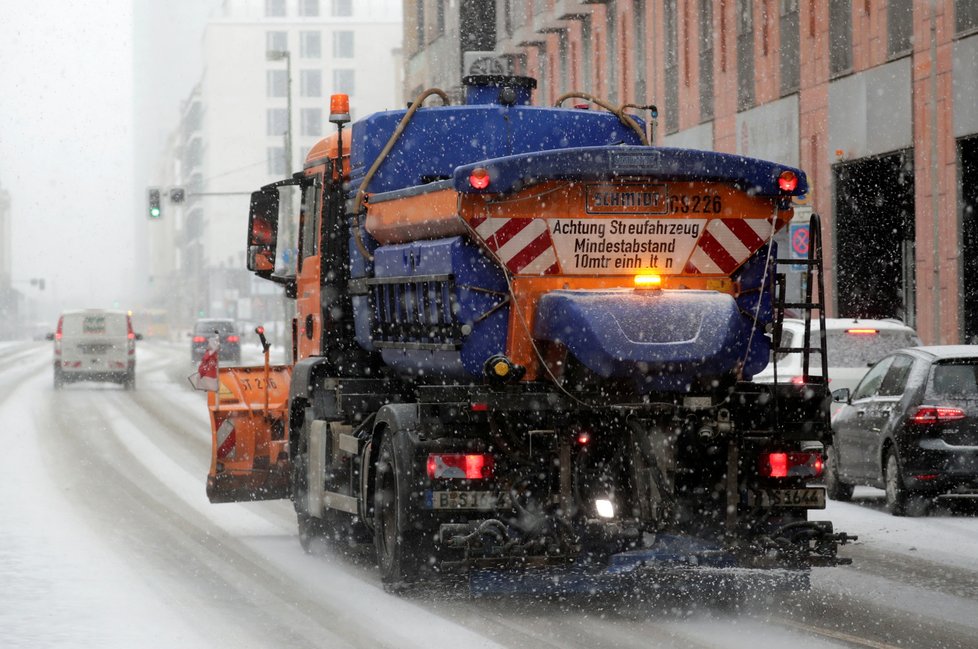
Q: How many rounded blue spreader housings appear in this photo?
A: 1